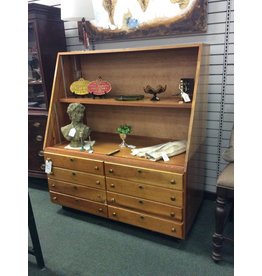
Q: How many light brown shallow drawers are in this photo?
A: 8